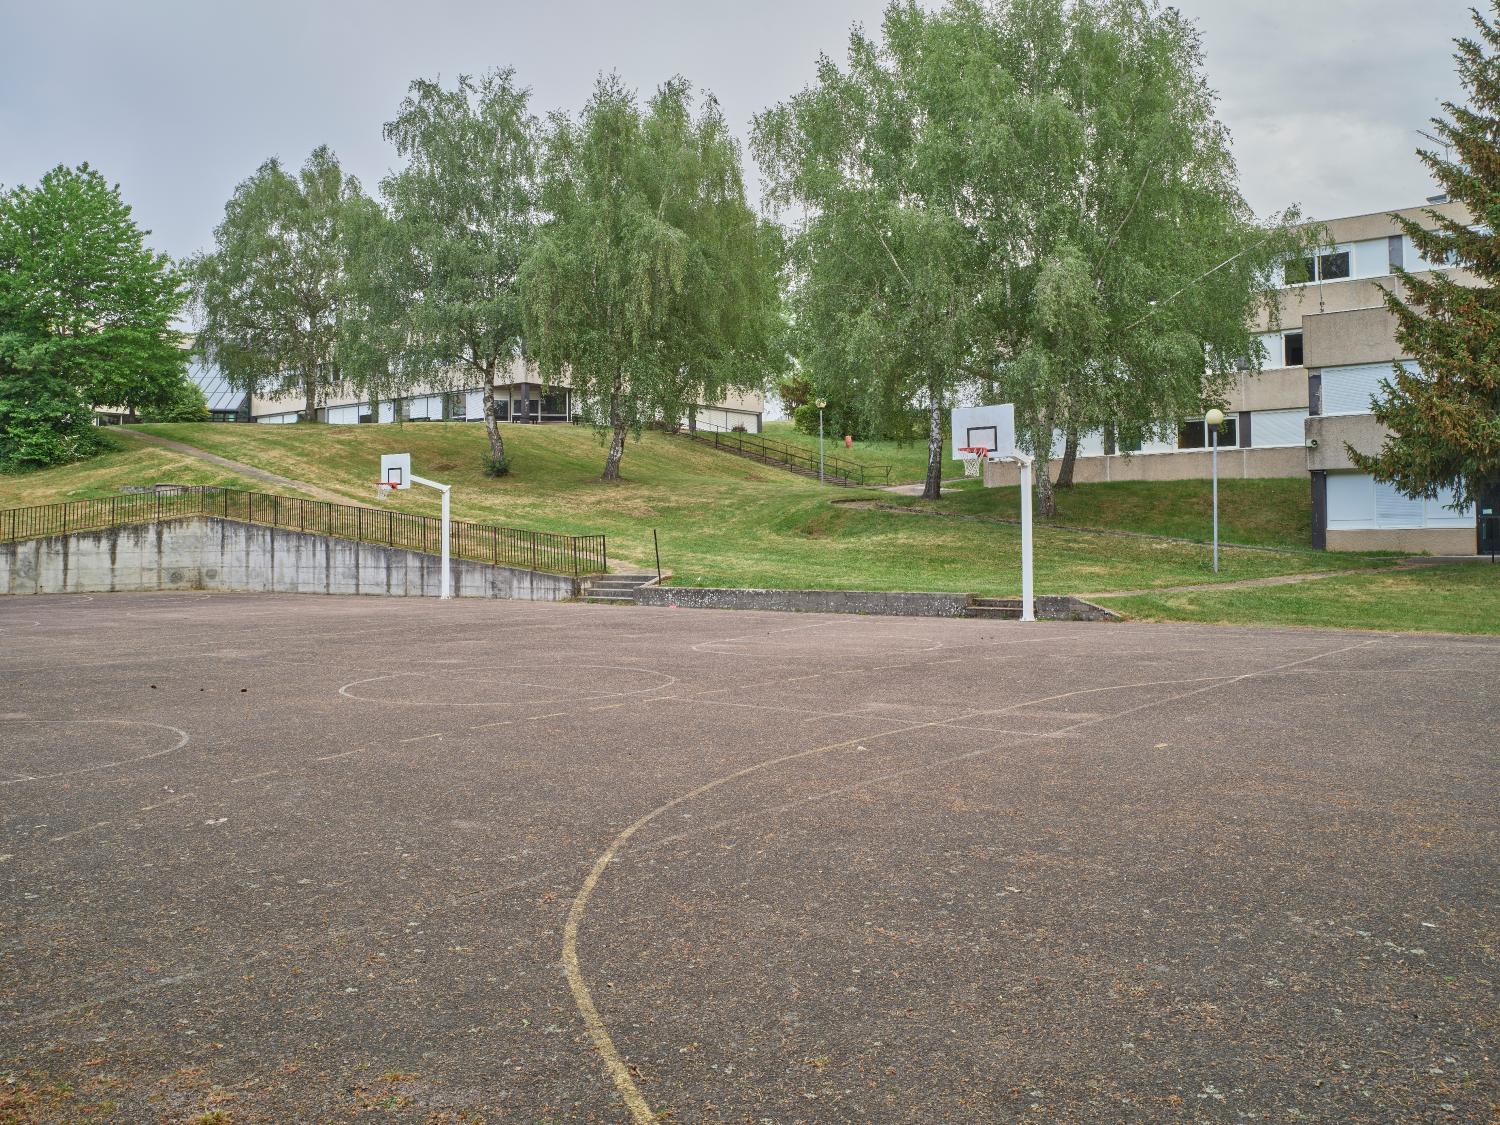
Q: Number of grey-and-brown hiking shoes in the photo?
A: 0